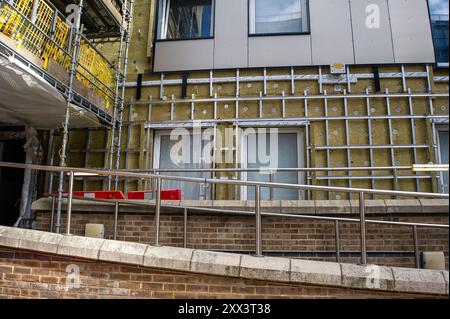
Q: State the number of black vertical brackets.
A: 3